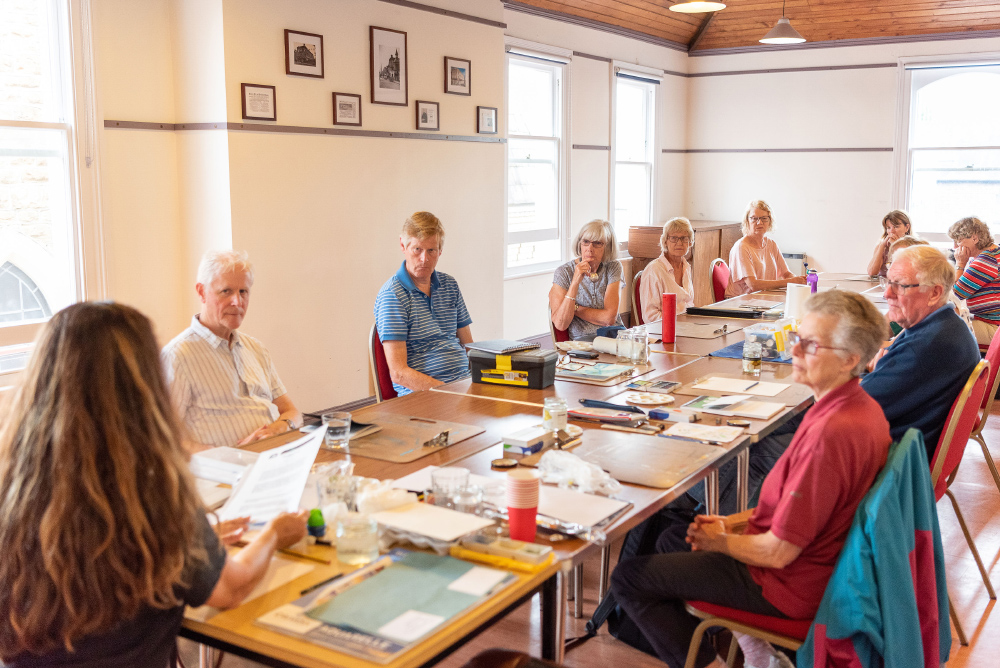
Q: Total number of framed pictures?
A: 7